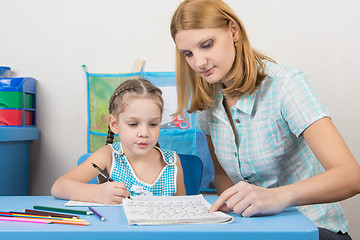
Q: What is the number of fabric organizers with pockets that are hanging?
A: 1